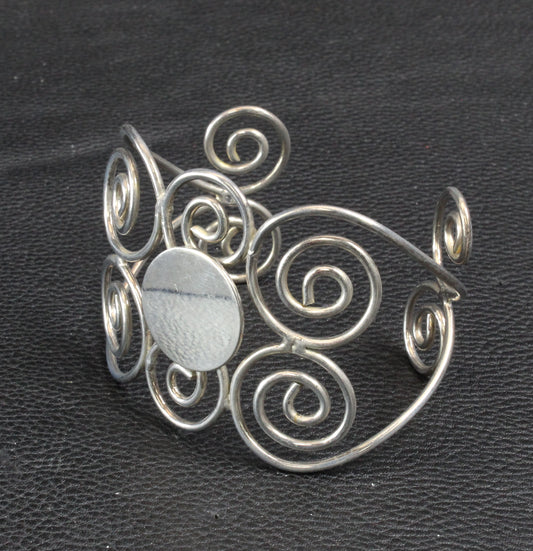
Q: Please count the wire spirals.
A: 10